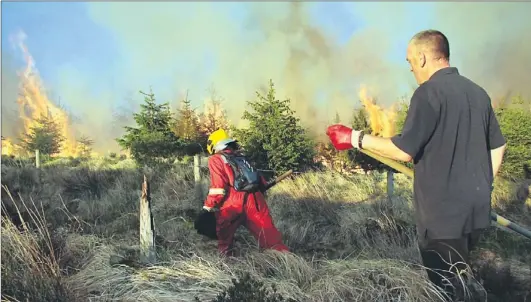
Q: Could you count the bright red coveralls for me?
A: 1